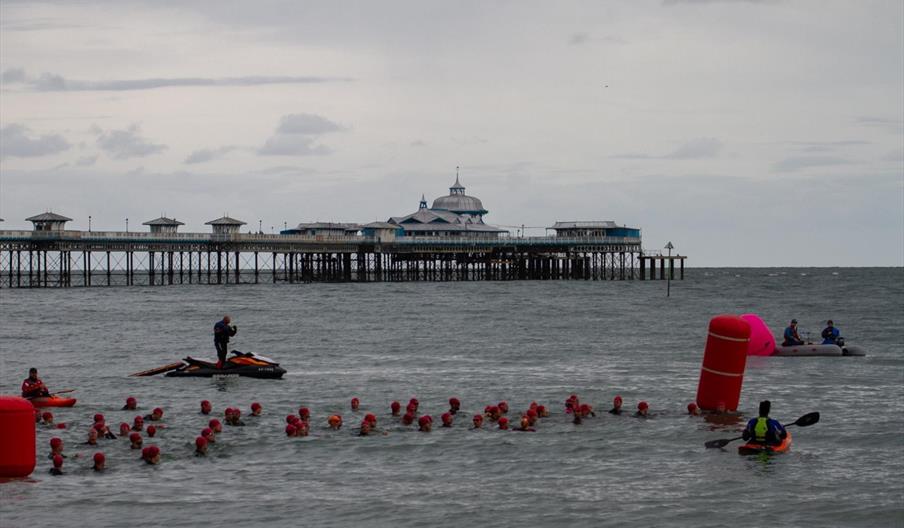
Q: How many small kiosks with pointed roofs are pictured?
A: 3